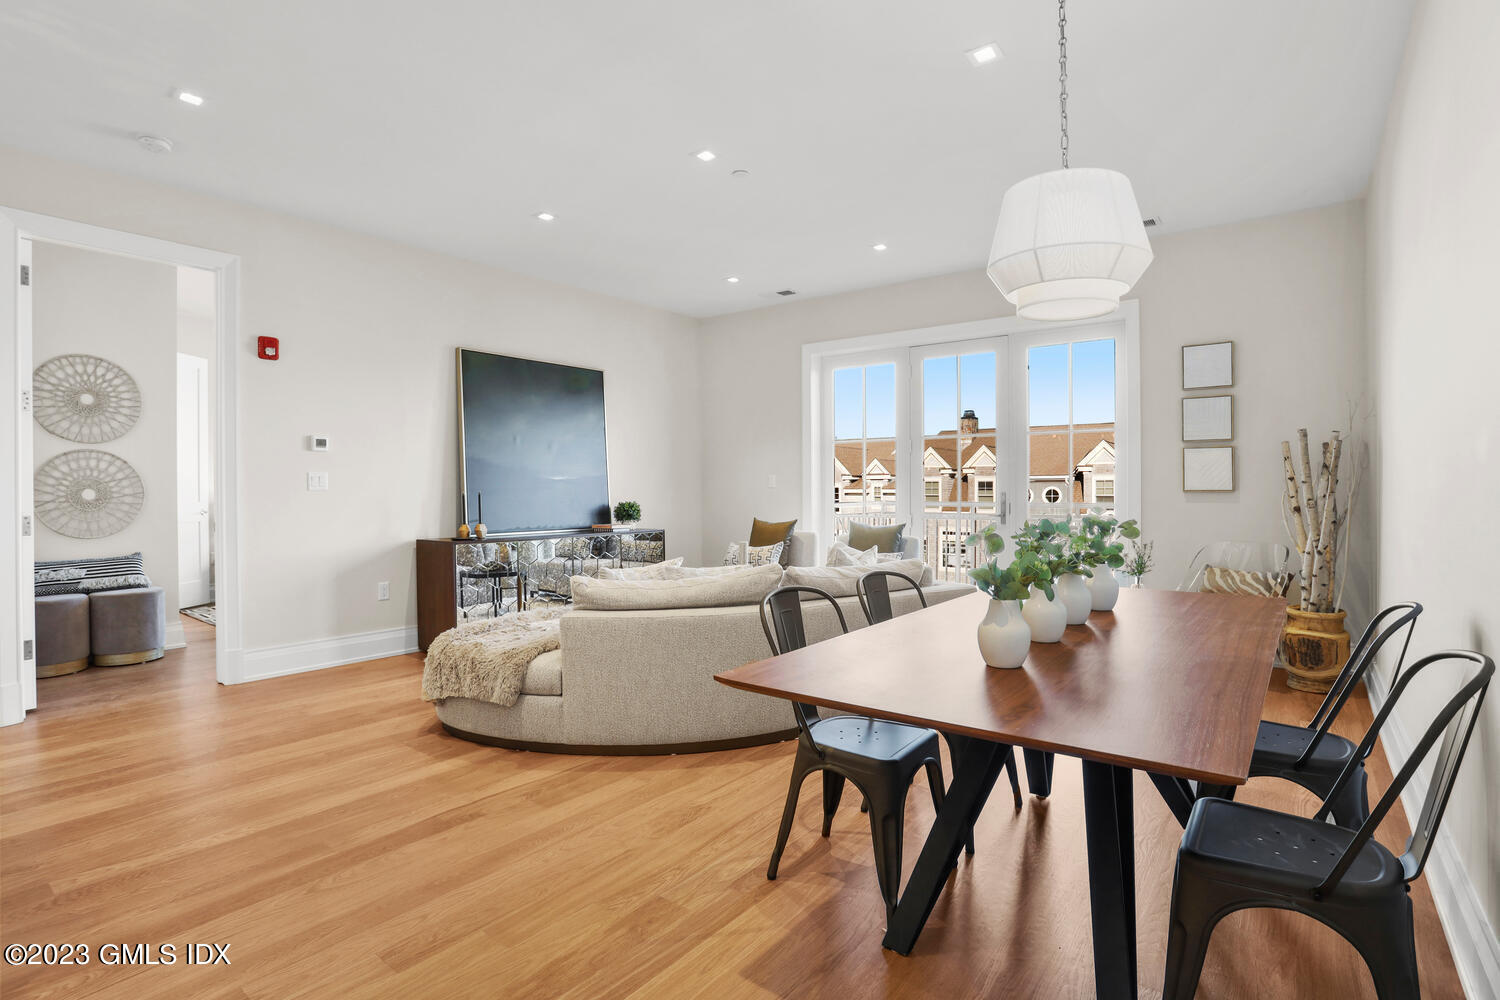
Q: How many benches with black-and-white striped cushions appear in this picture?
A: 1